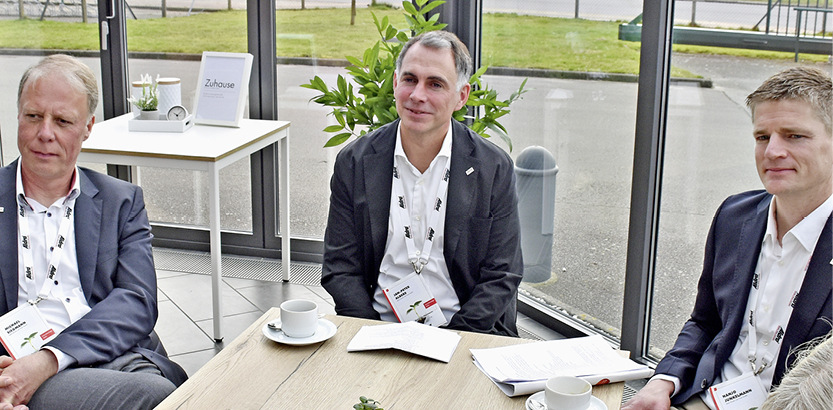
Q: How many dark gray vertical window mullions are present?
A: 4